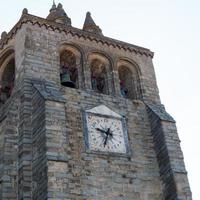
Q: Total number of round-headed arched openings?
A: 4